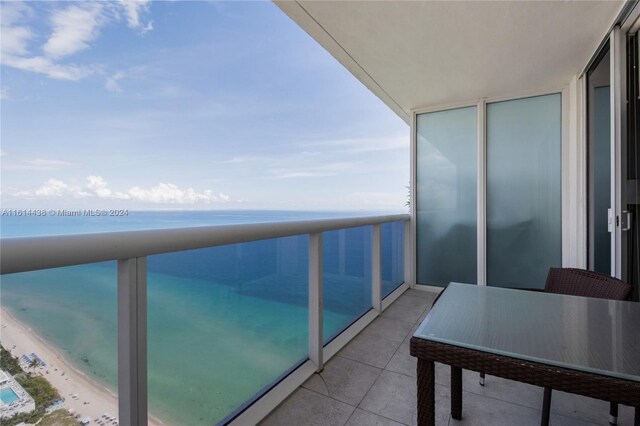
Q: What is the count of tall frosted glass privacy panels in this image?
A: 2